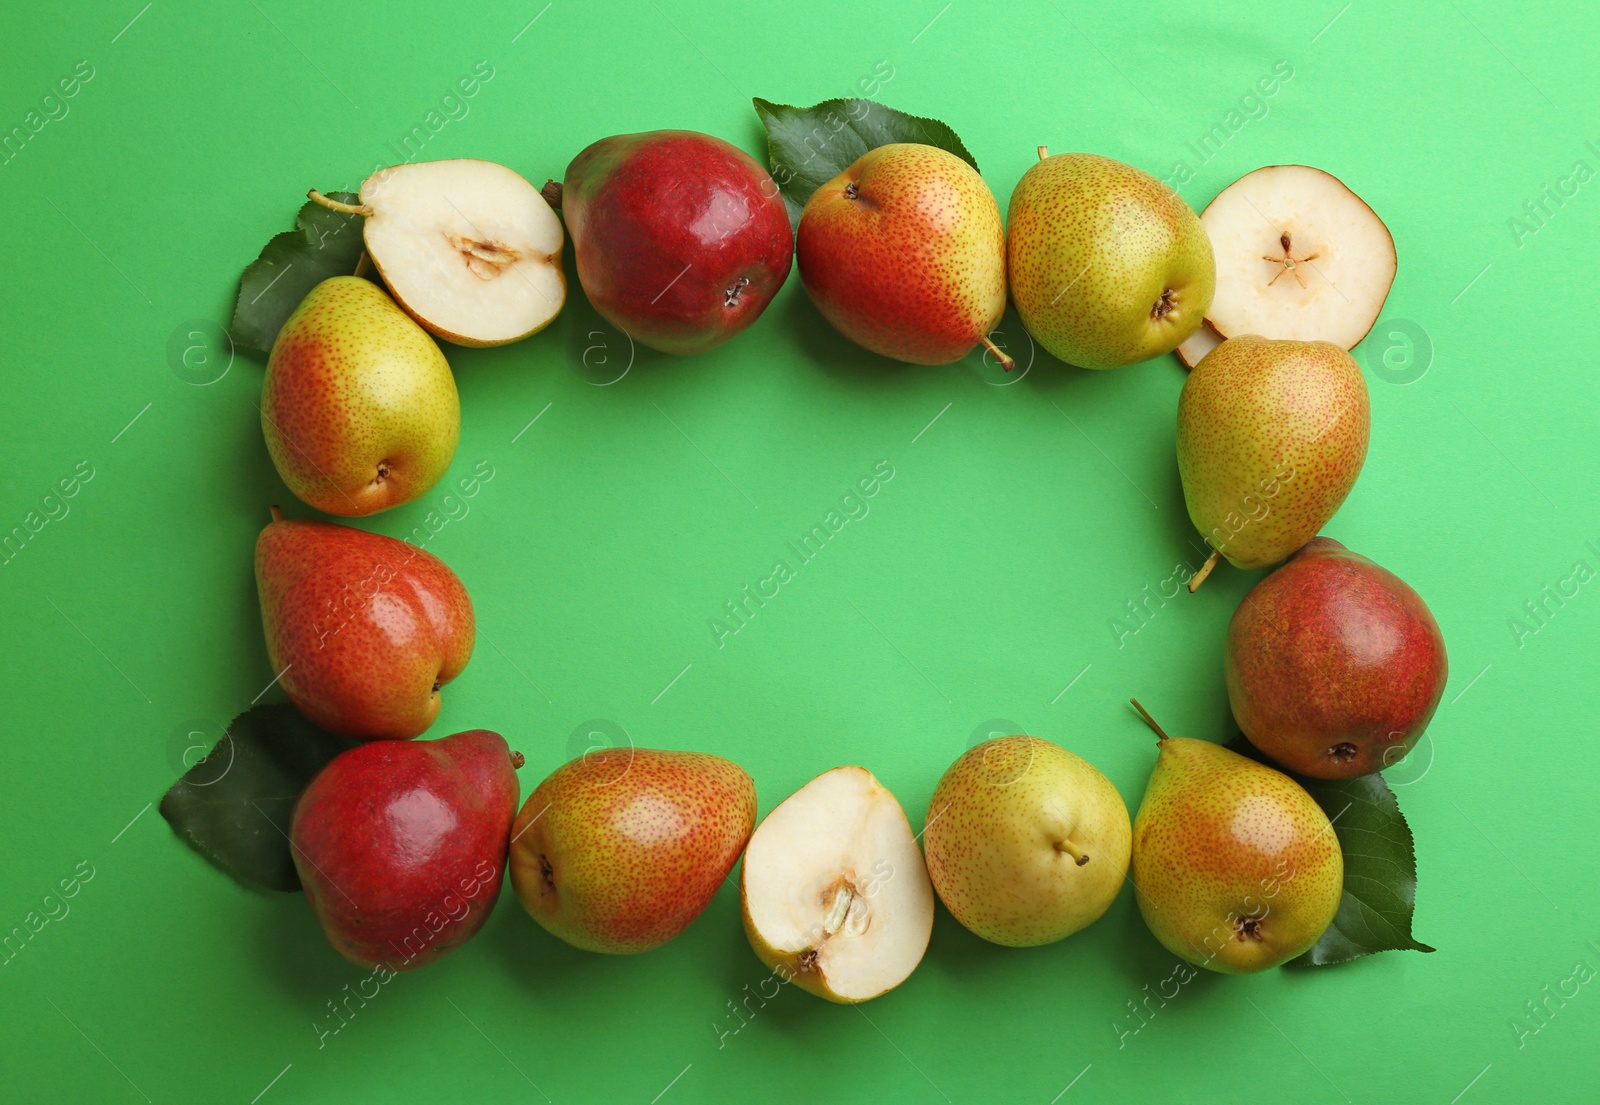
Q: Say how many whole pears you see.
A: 11